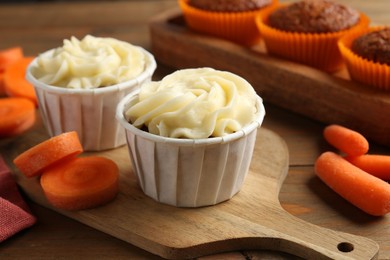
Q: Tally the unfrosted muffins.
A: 3